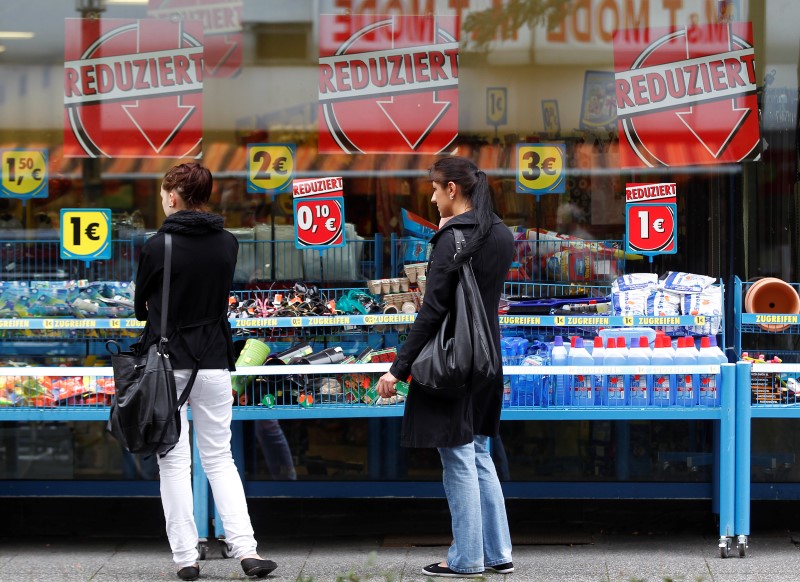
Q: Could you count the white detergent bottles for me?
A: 14